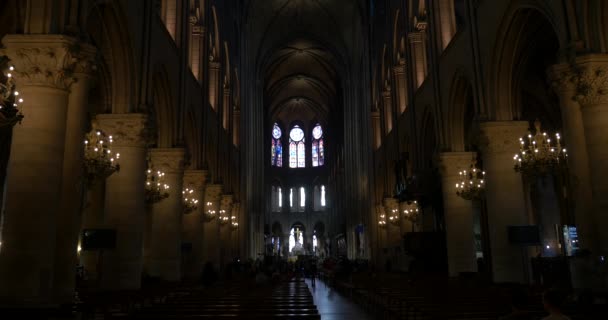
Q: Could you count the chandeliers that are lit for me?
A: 12